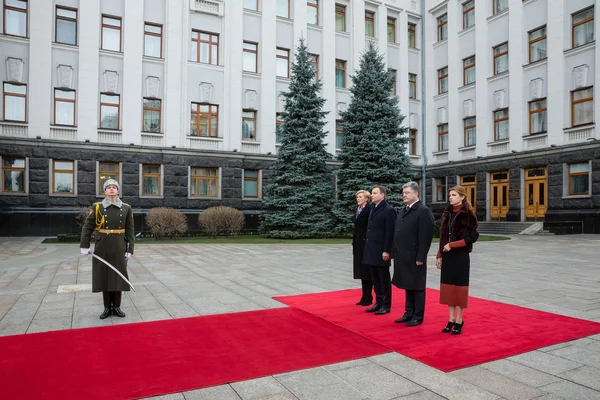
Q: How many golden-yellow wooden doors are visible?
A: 3